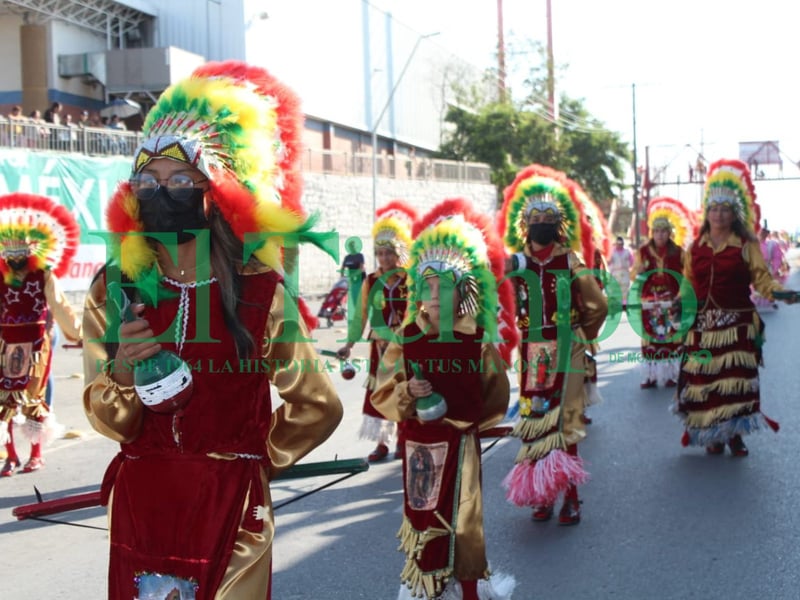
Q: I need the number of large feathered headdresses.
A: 8